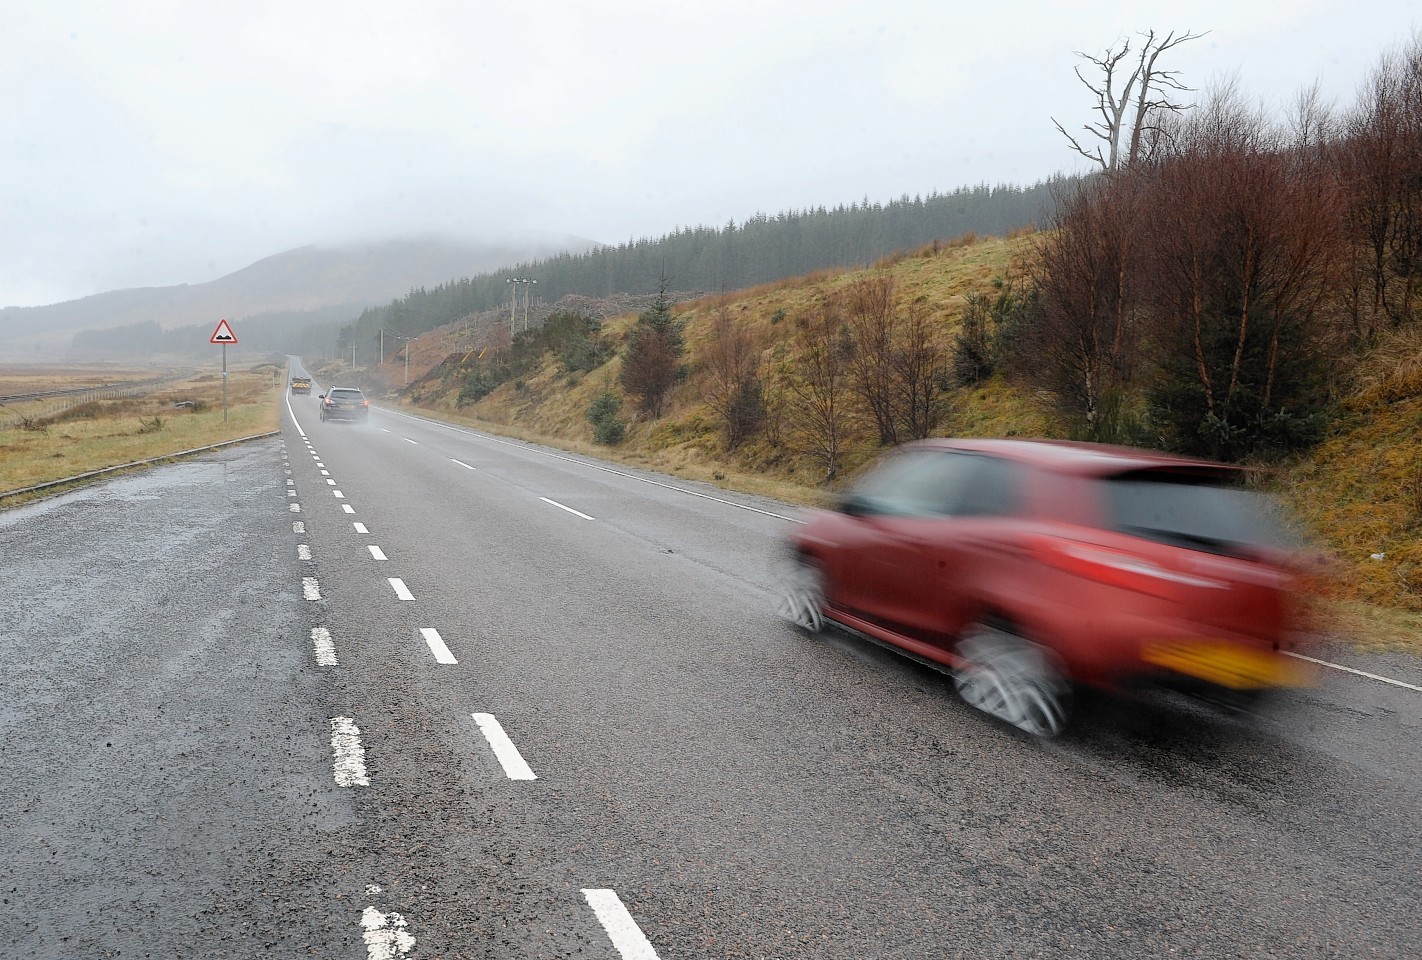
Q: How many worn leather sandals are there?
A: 0